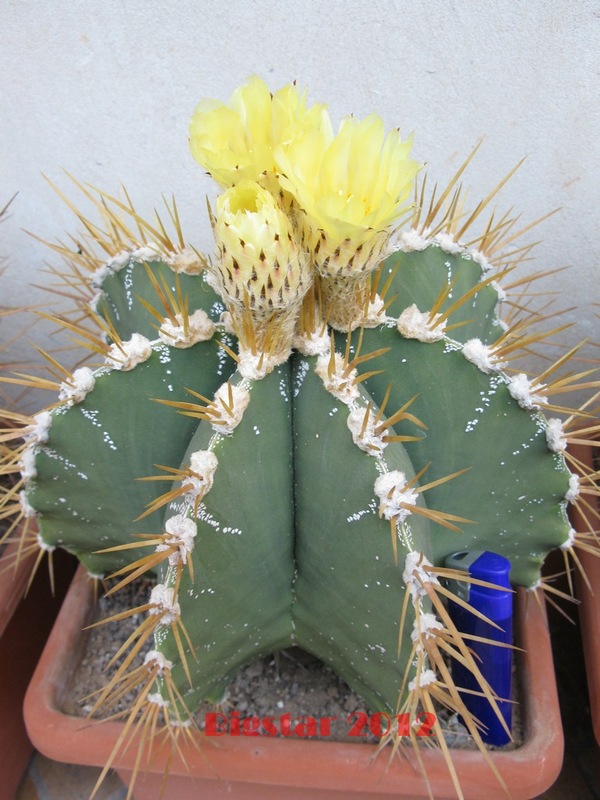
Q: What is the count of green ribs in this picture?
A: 6